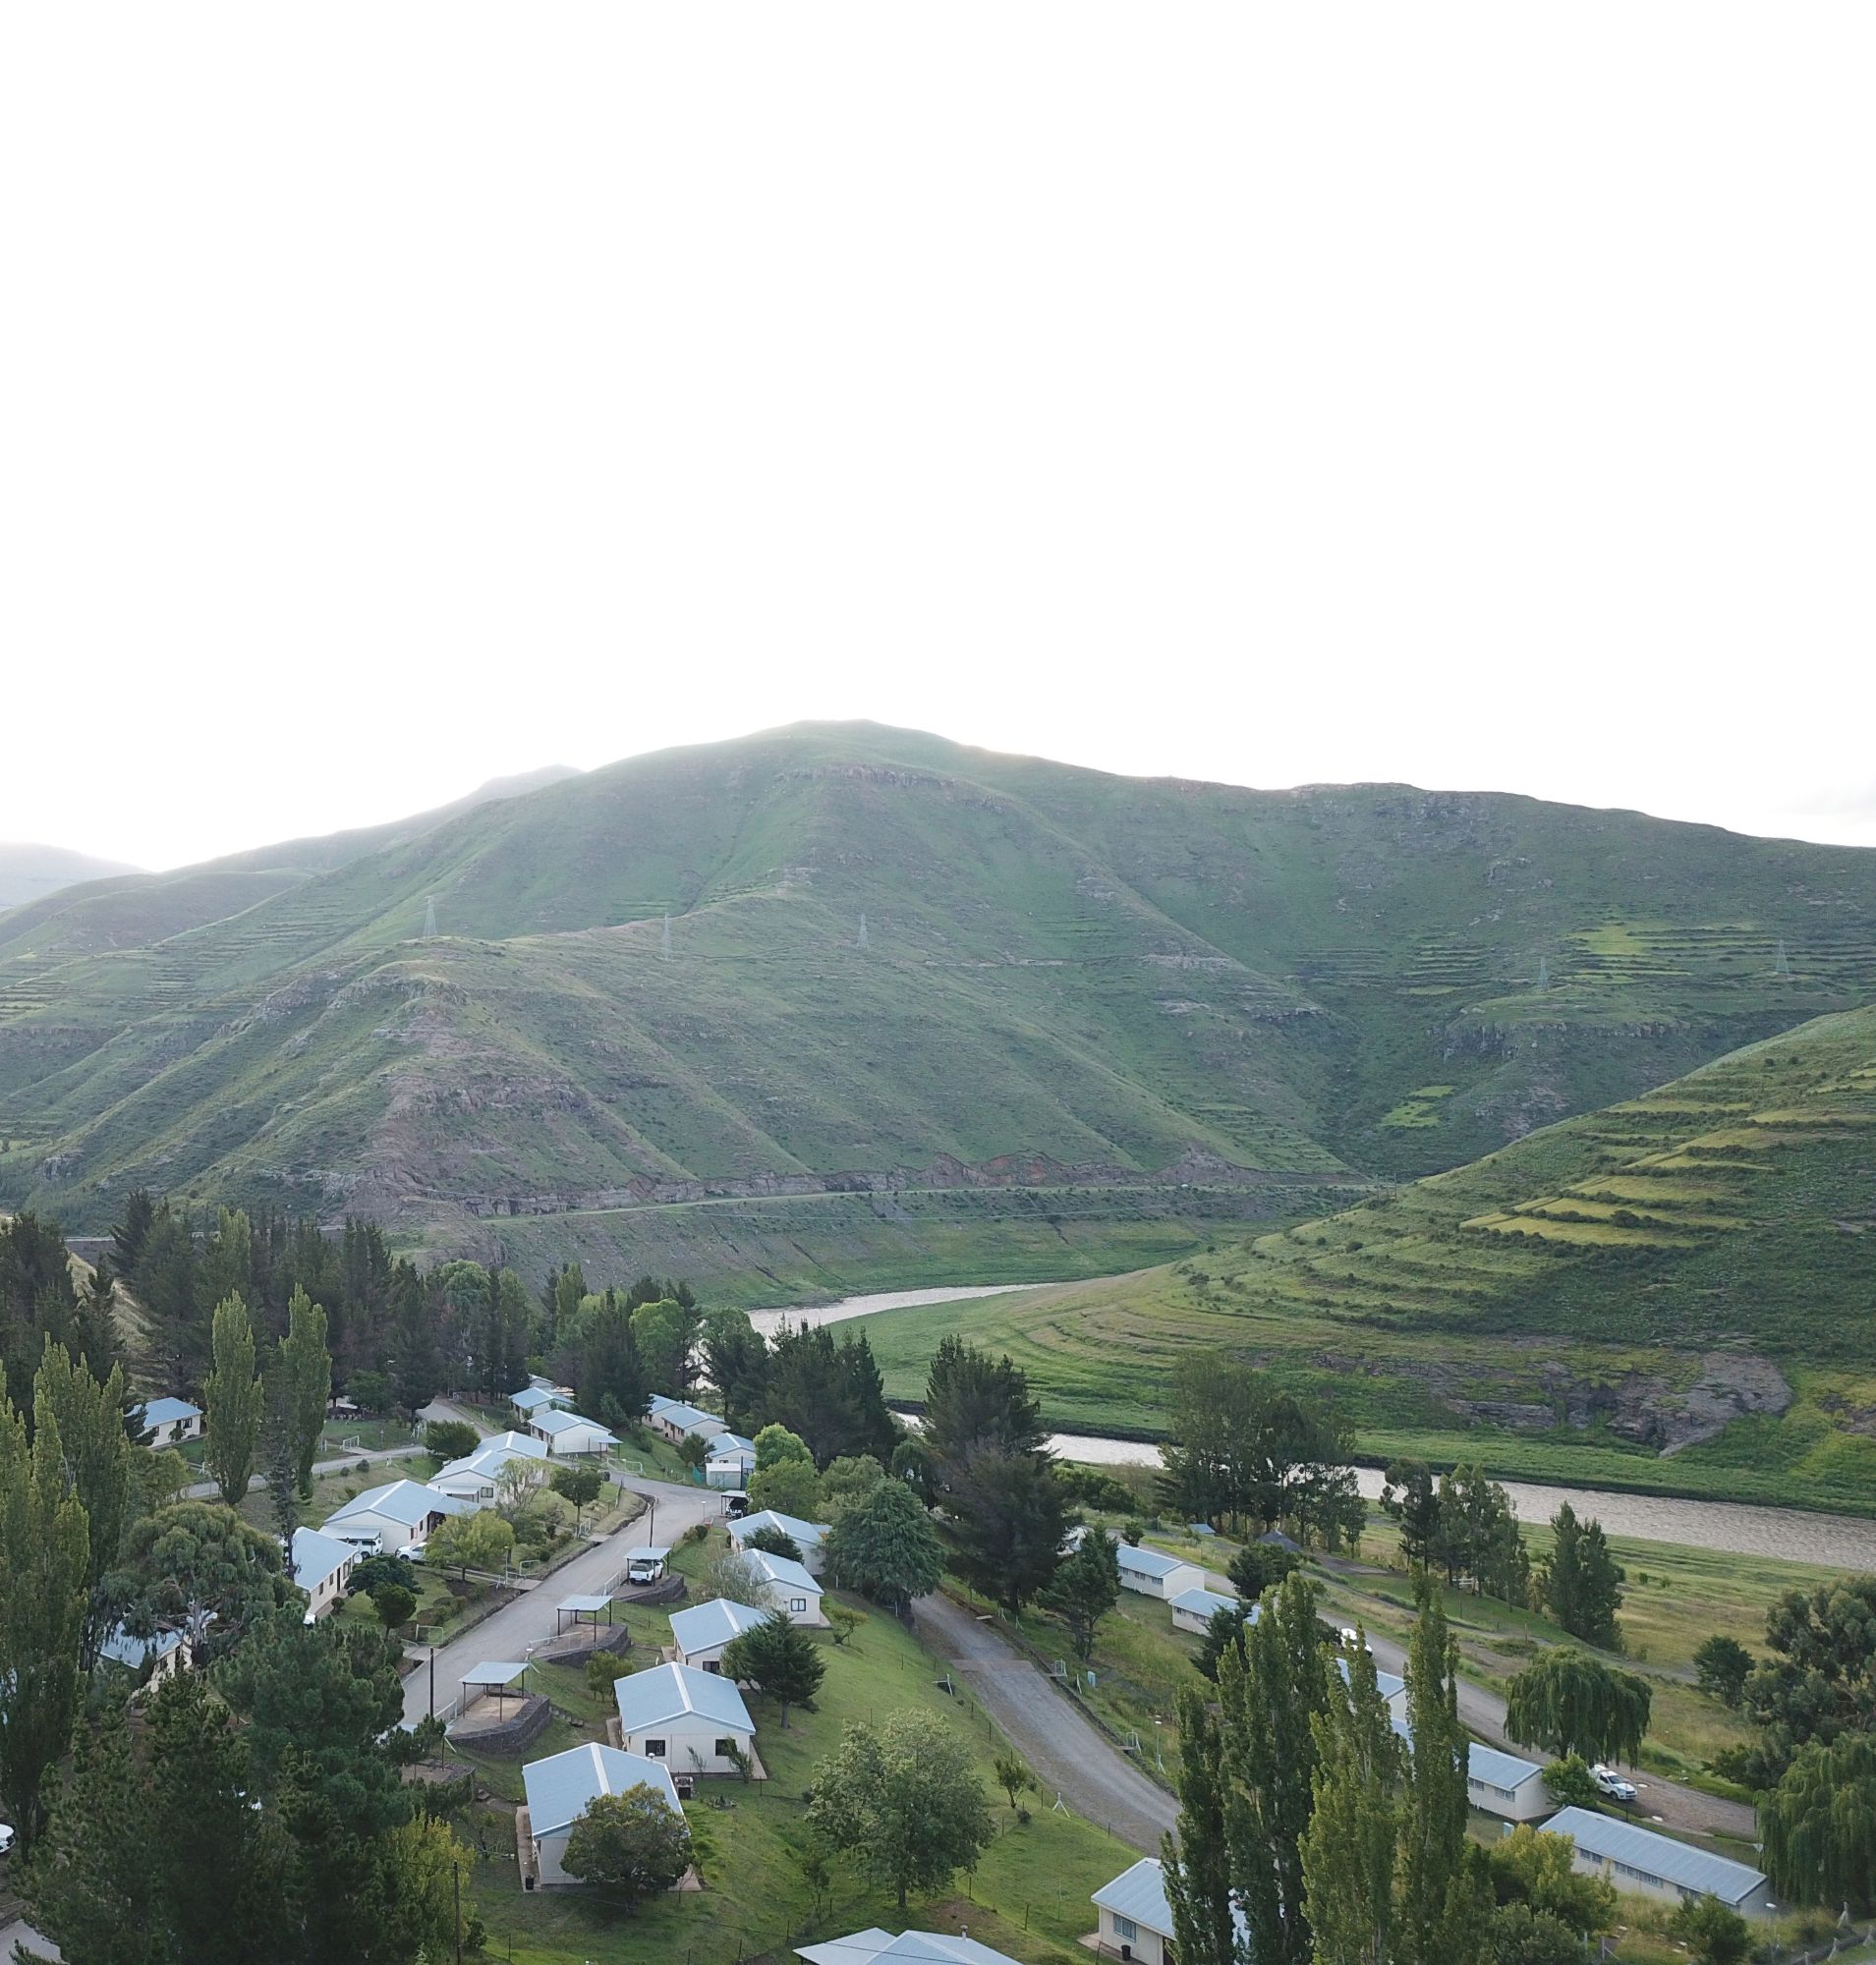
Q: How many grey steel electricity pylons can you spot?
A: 5